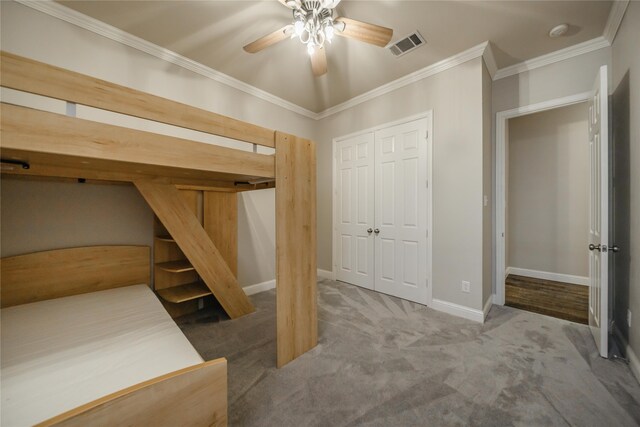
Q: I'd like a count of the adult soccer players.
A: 0